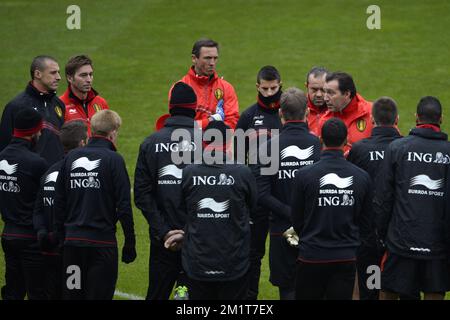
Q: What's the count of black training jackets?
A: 11